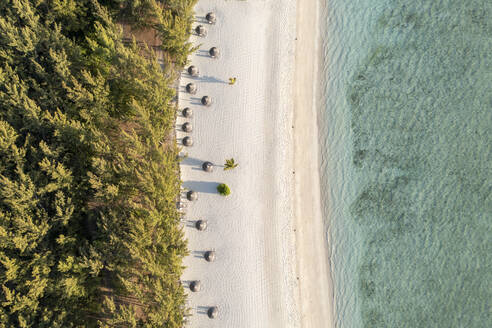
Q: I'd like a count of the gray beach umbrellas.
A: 15